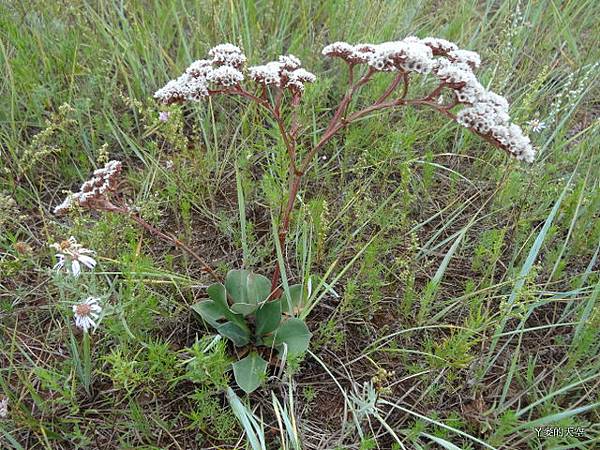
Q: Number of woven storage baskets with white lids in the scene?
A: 0